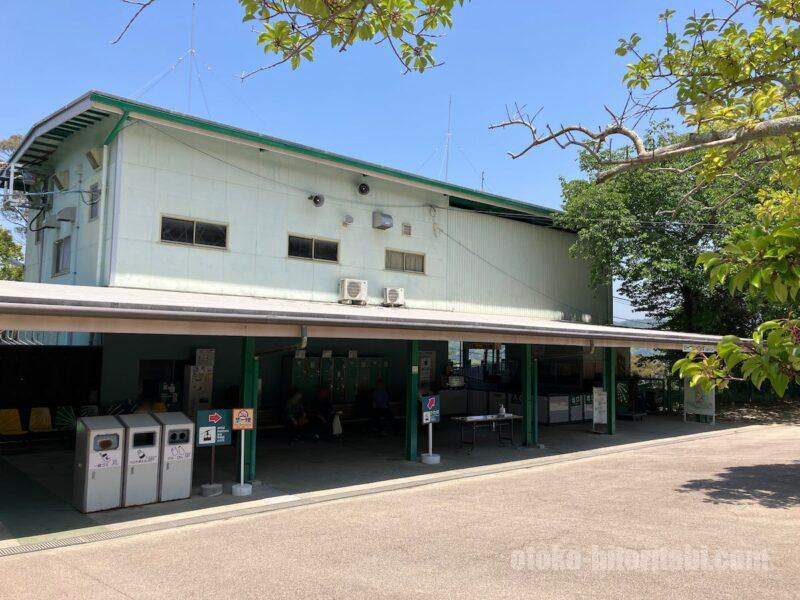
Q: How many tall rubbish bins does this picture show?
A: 3